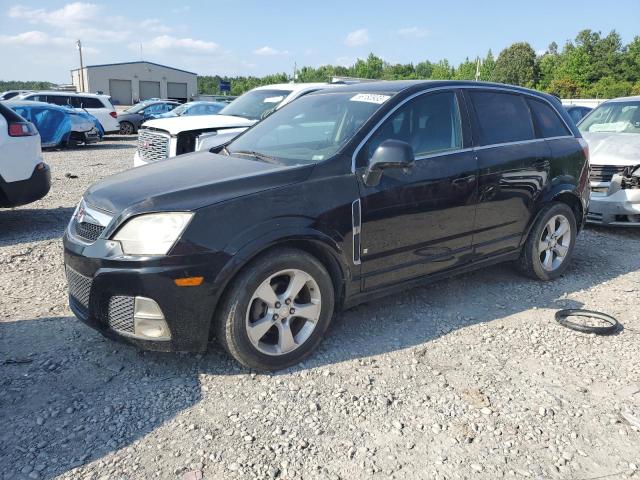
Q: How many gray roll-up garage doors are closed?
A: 2